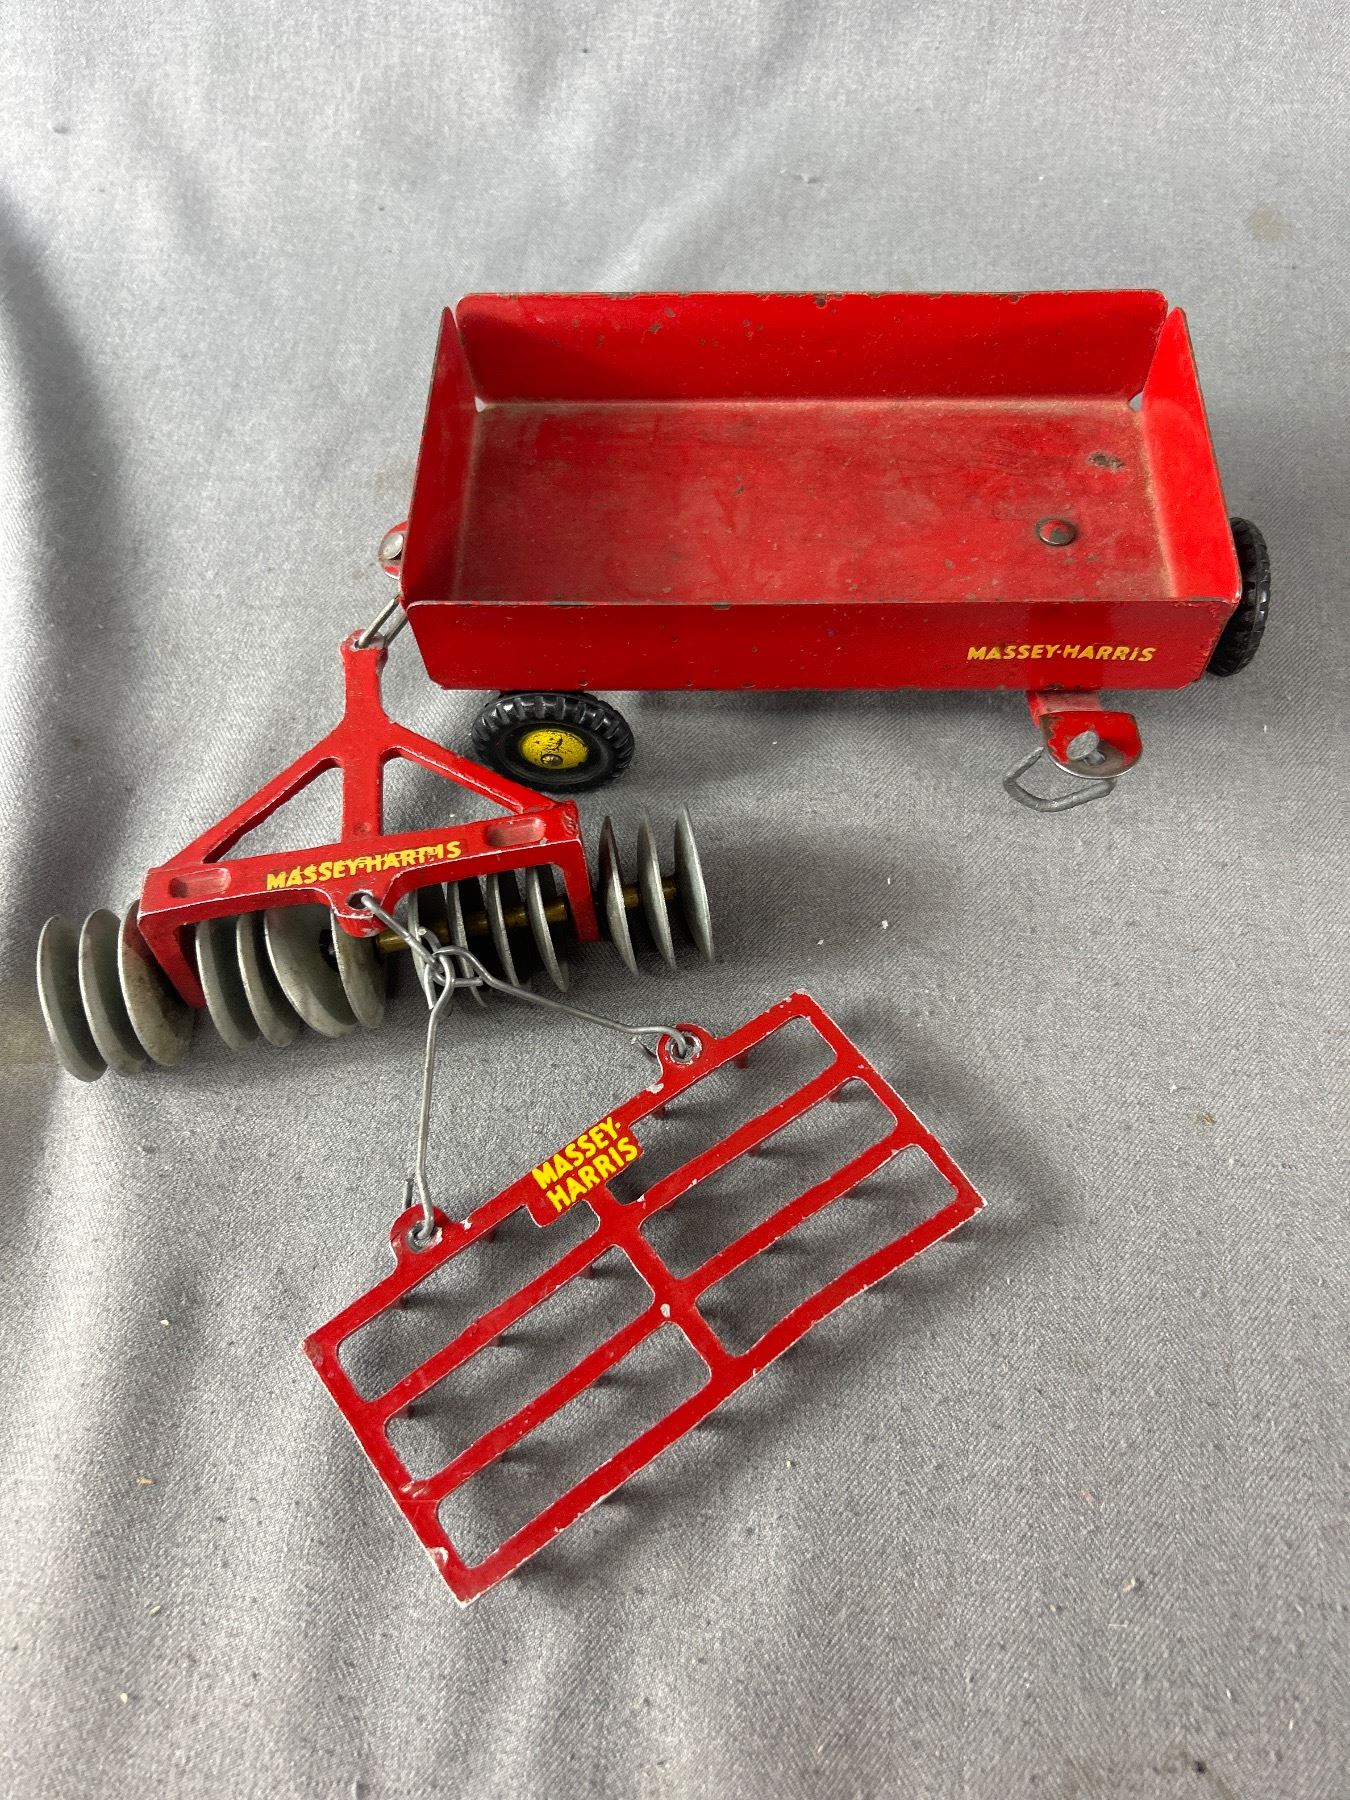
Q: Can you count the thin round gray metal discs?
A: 14